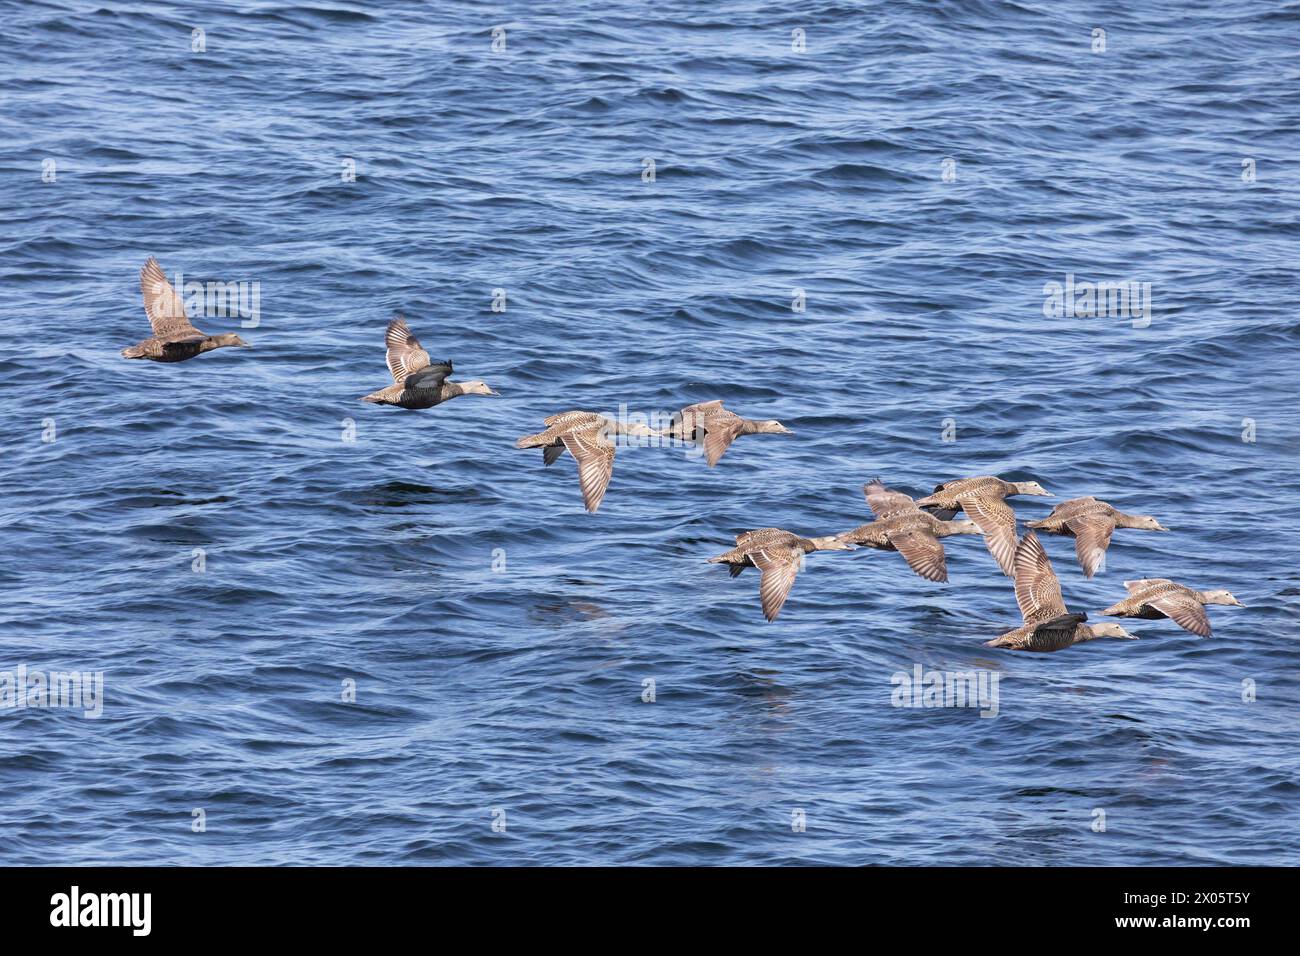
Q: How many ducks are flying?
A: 10